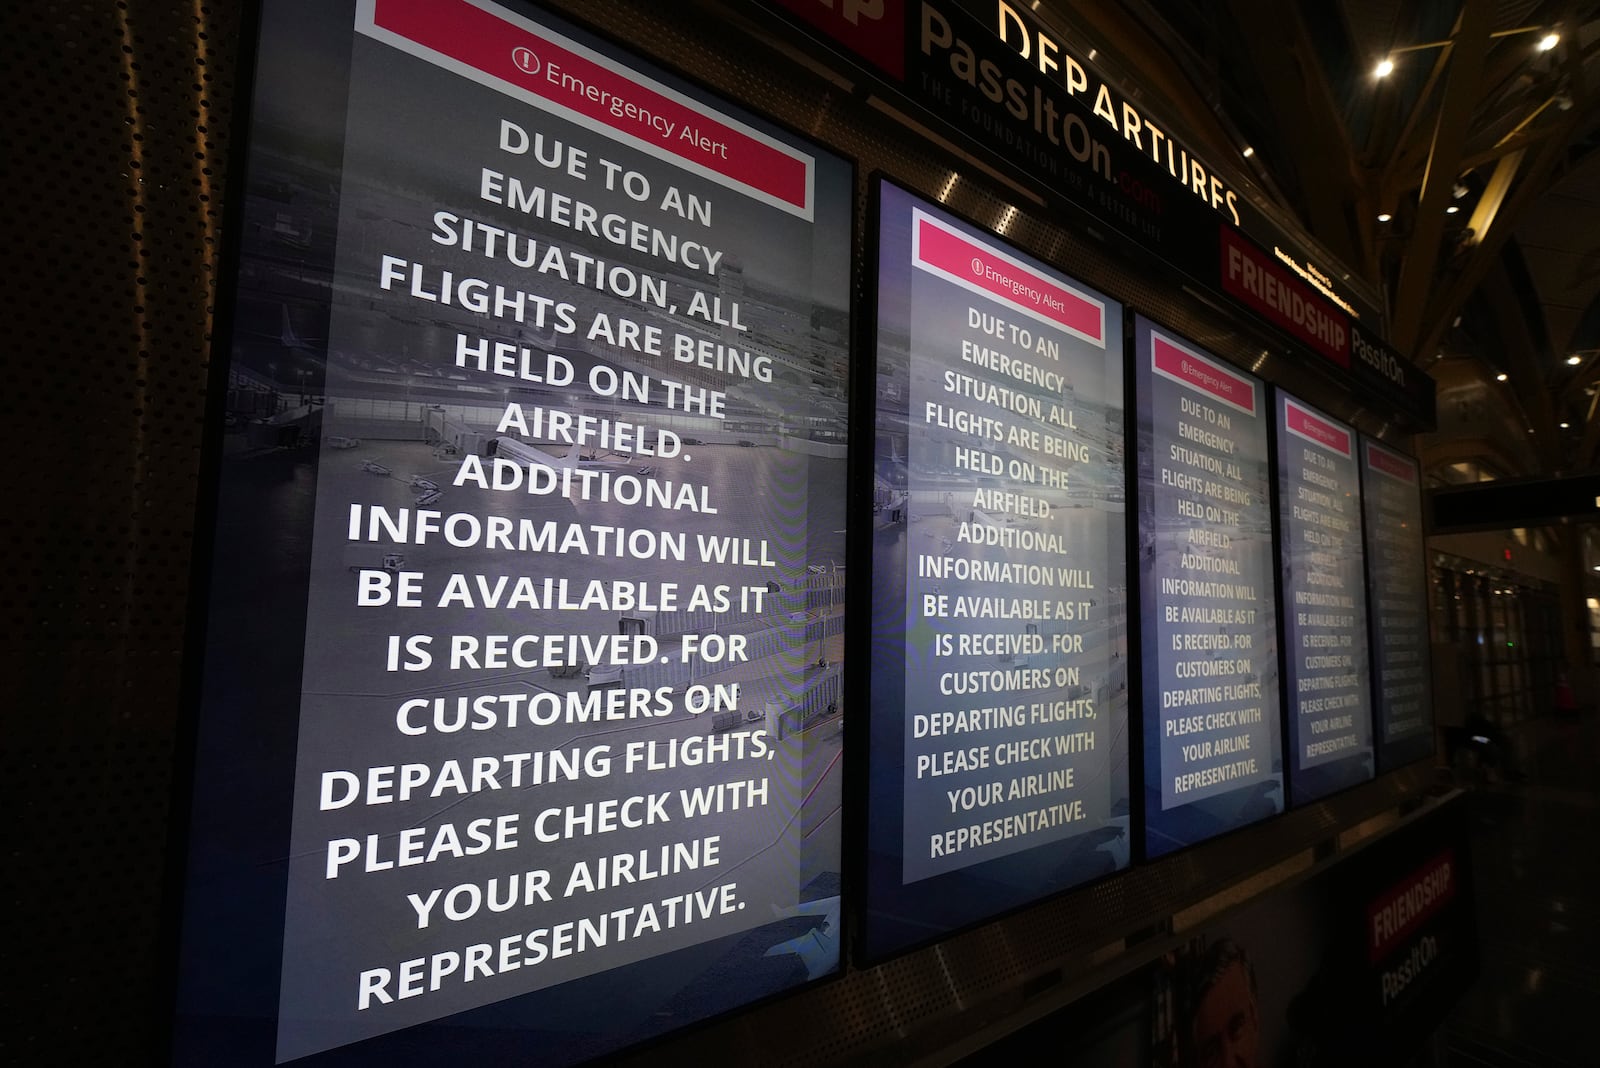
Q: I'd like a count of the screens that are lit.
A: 5